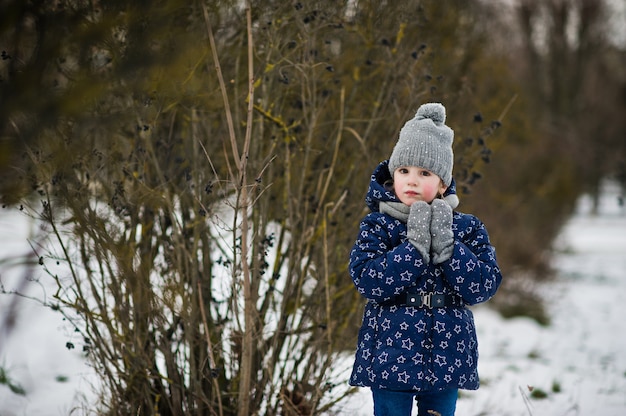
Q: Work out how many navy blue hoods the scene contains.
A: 1